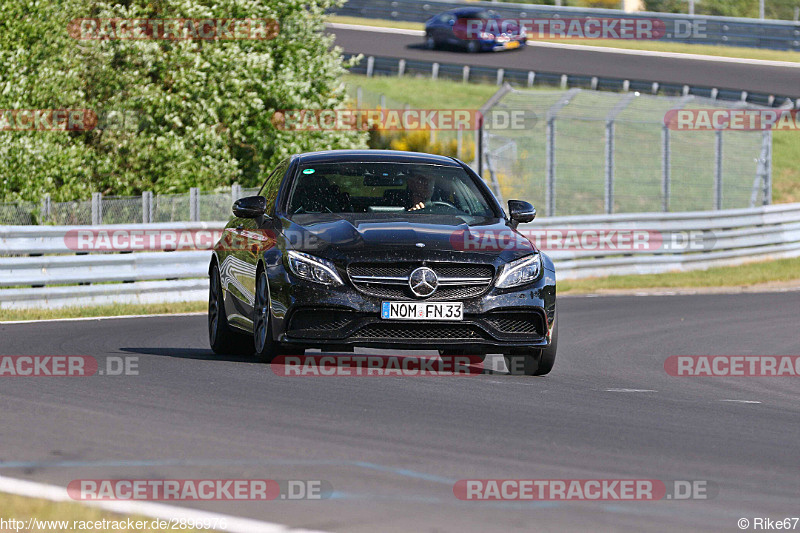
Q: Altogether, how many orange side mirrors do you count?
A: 0